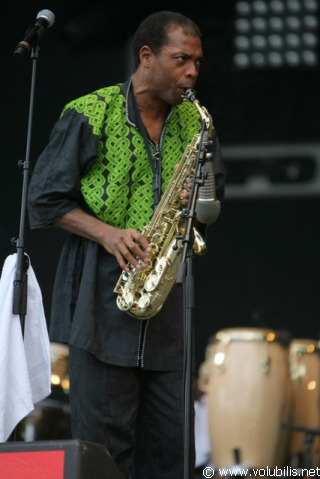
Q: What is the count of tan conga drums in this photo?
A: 2